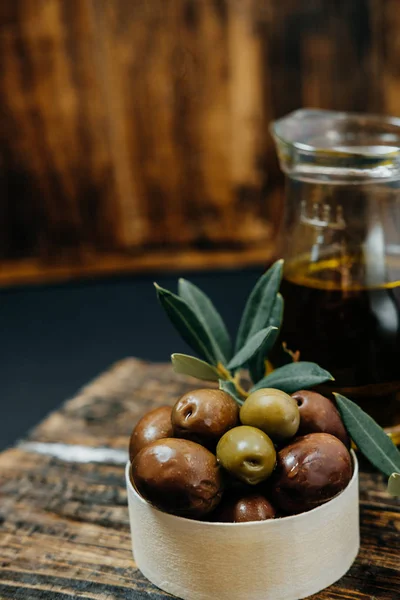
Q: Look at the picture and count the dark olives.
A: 6